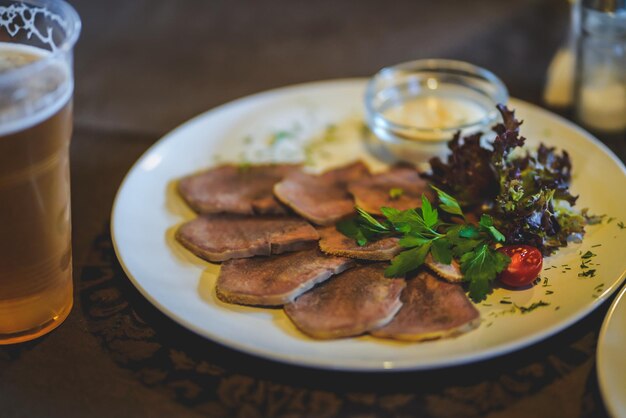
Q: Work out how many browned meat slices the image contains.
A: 9